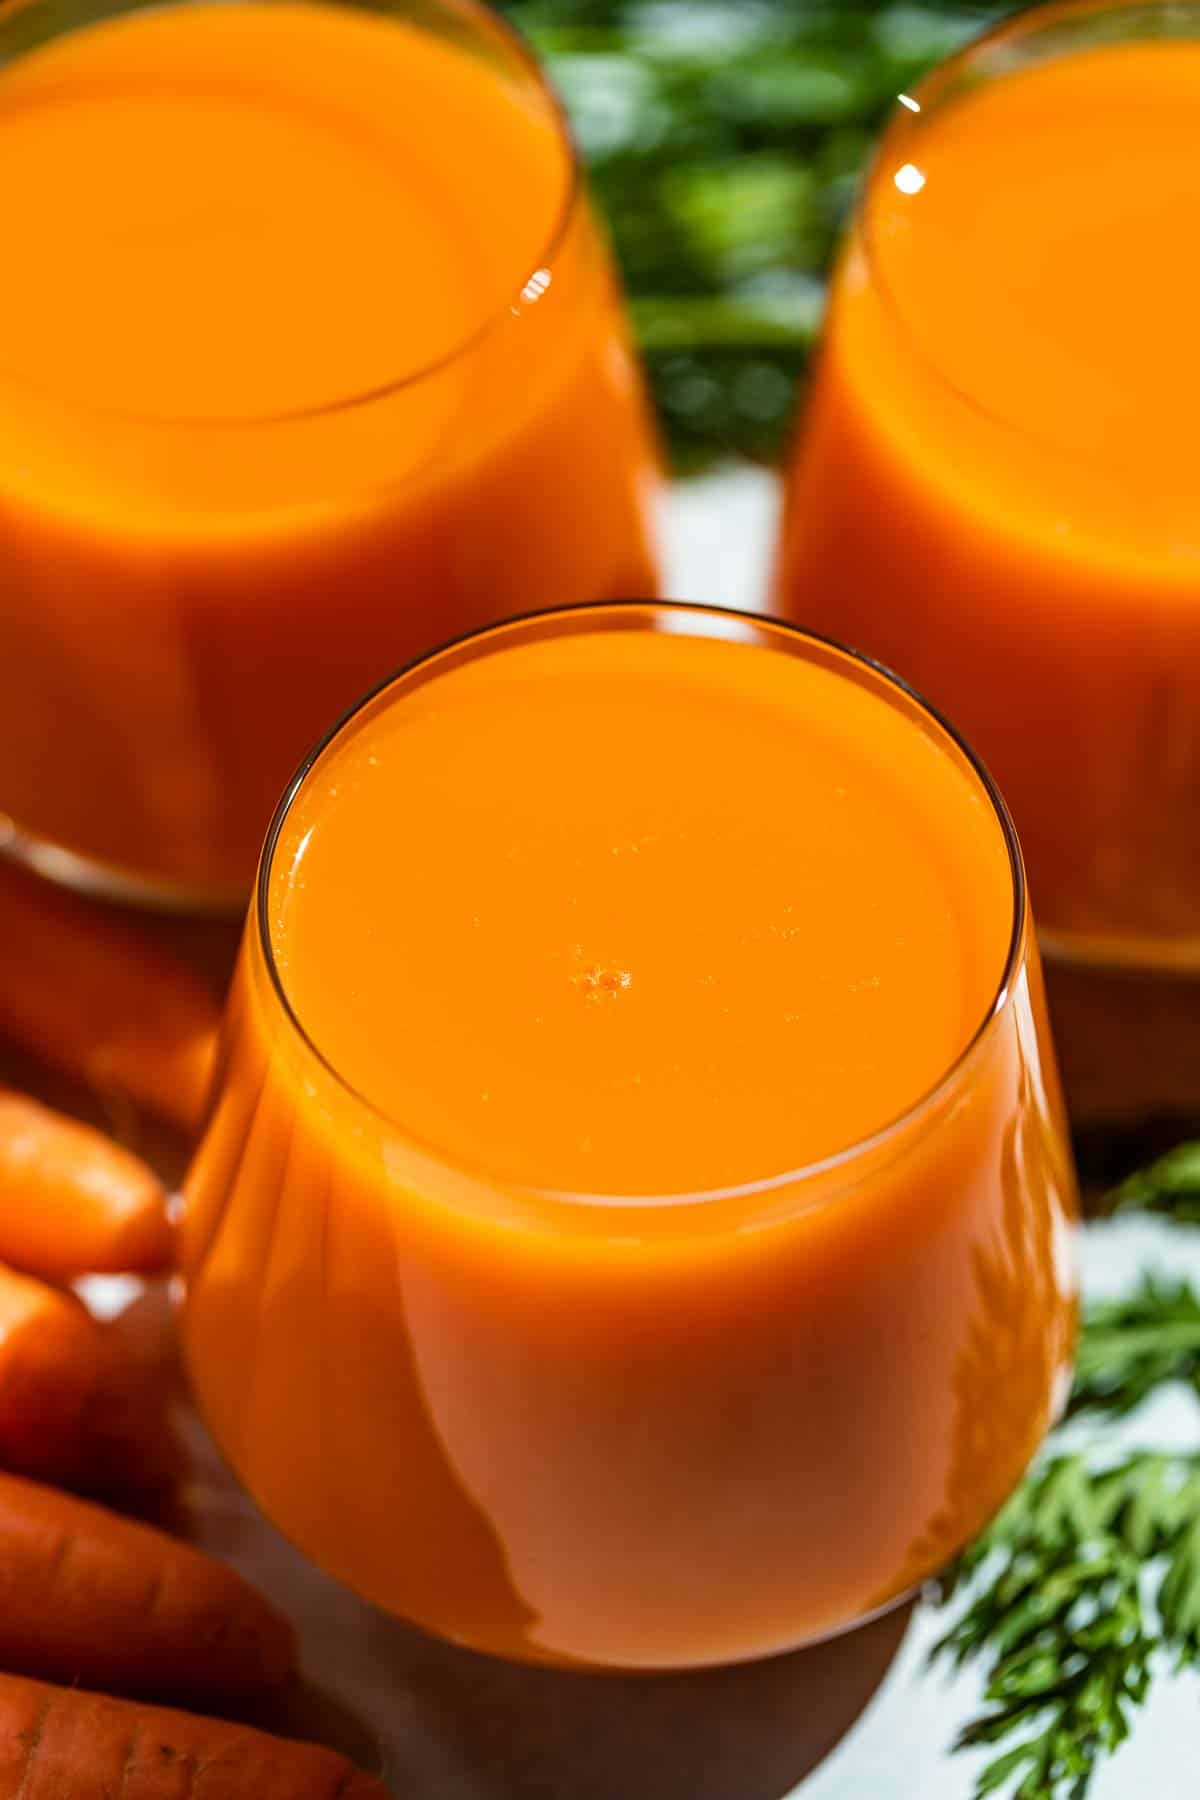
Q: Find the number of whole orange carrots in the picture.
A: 5